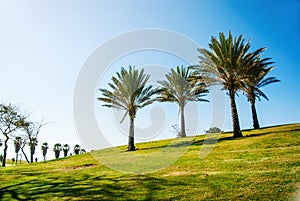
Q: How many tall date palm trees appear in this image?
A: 4